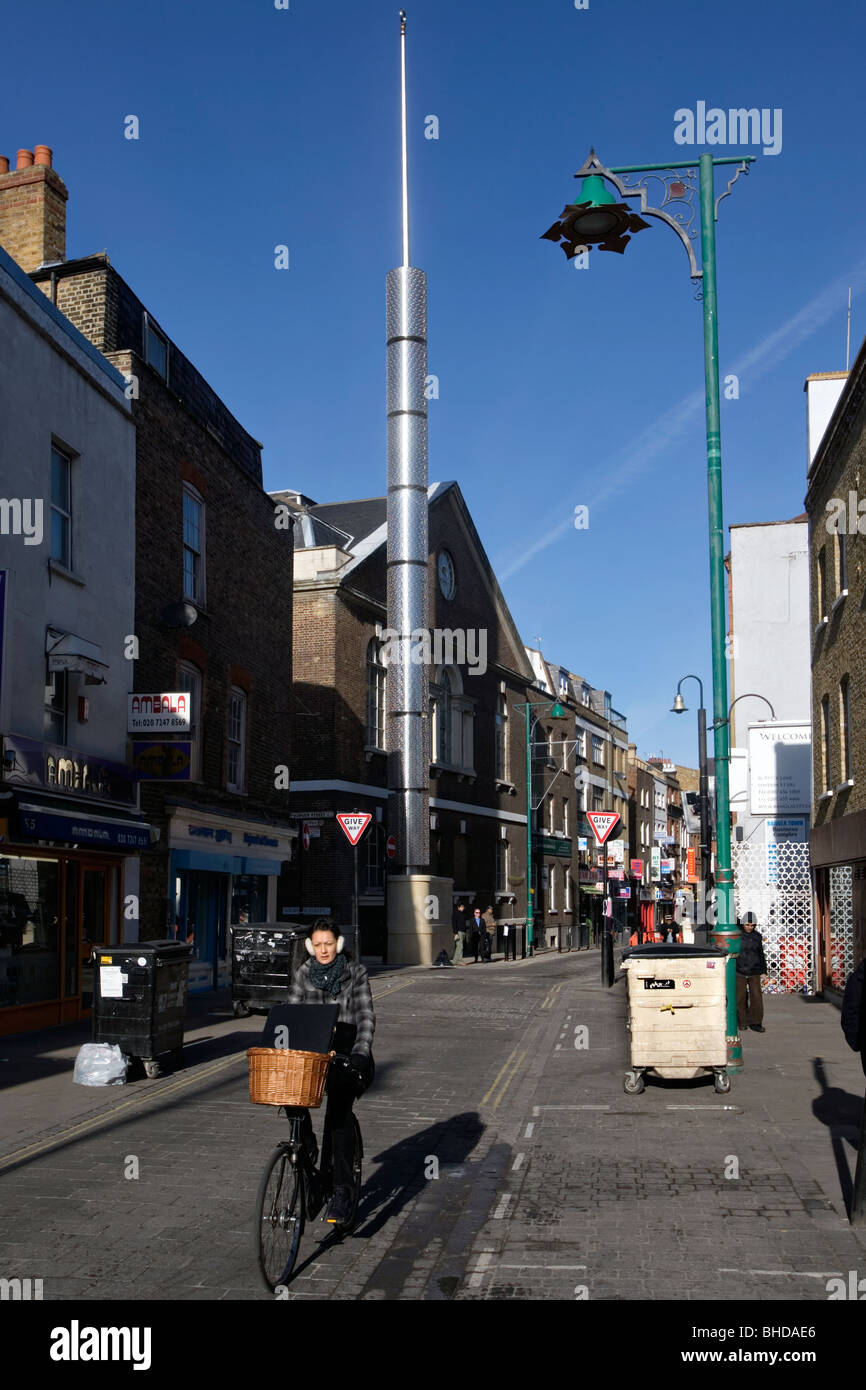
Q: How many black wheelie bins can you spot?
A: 2